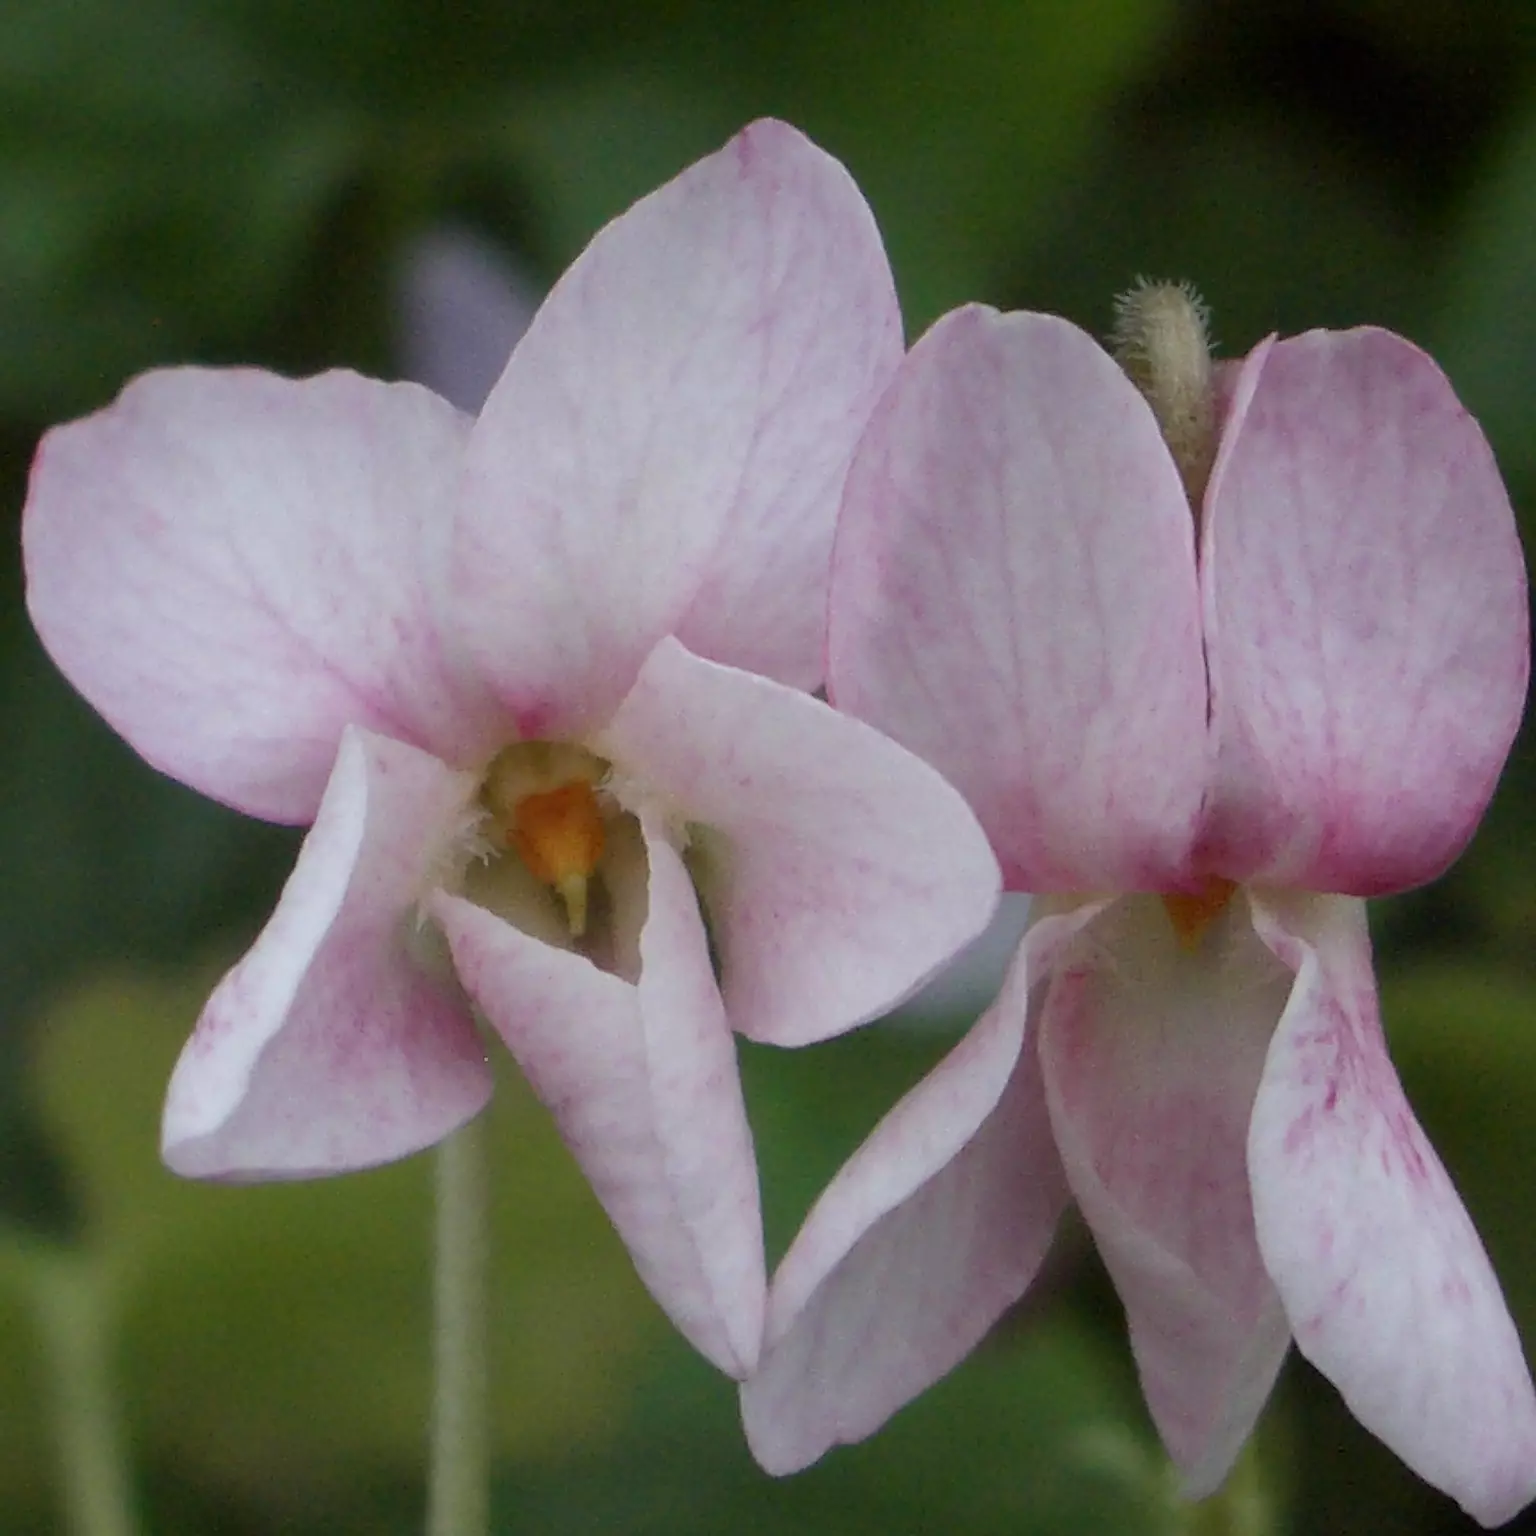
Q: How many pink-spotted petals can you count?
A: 10